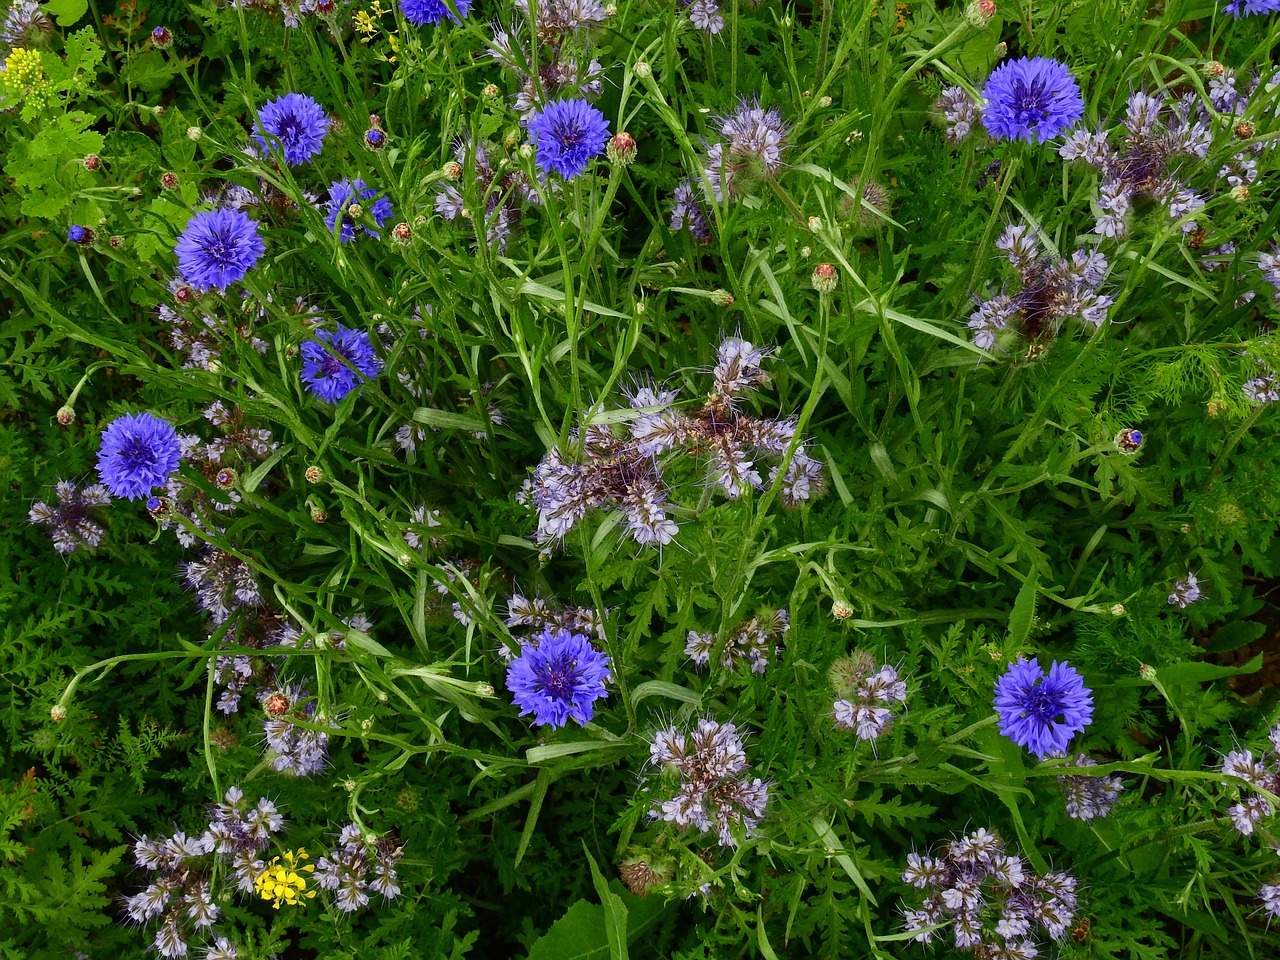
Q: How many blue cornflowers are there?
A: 11